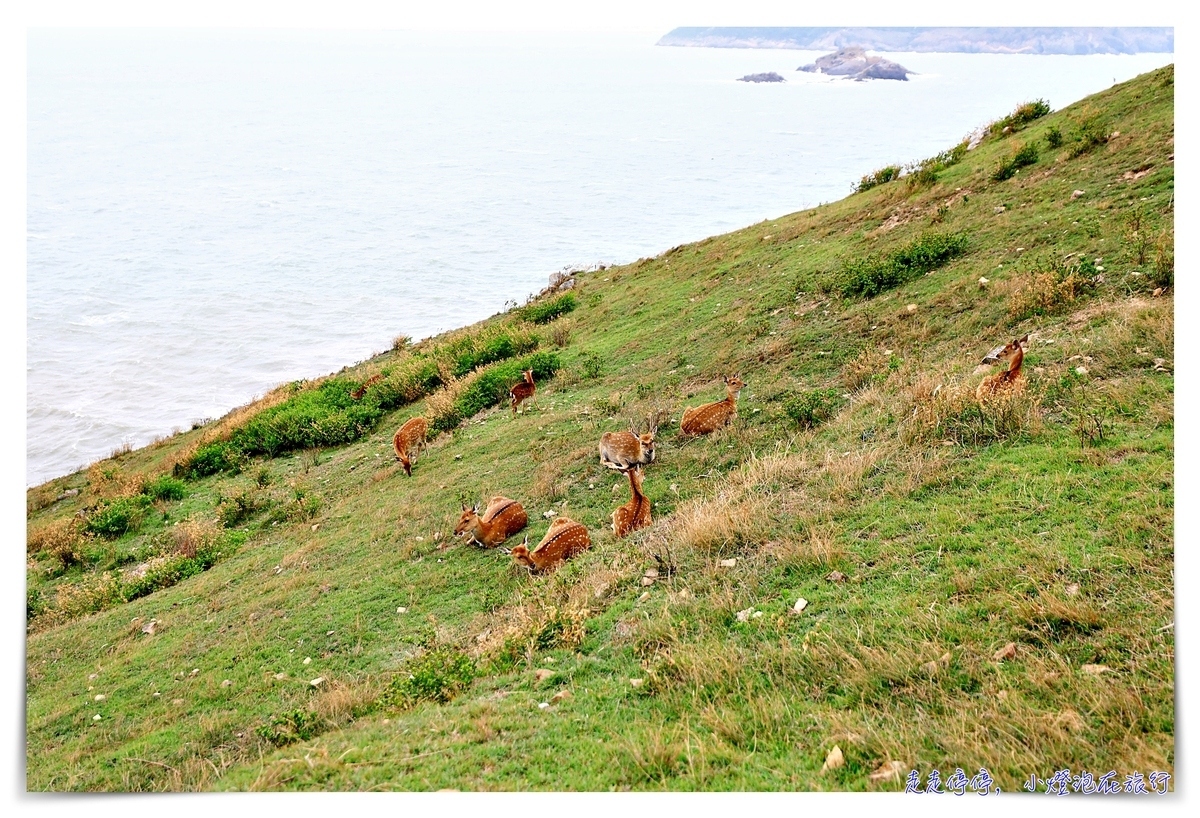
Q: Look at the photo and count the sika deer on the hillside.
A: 9